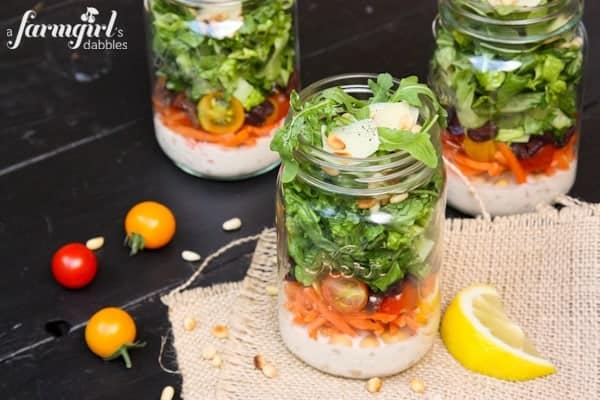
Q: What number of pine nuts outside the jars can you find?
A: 13